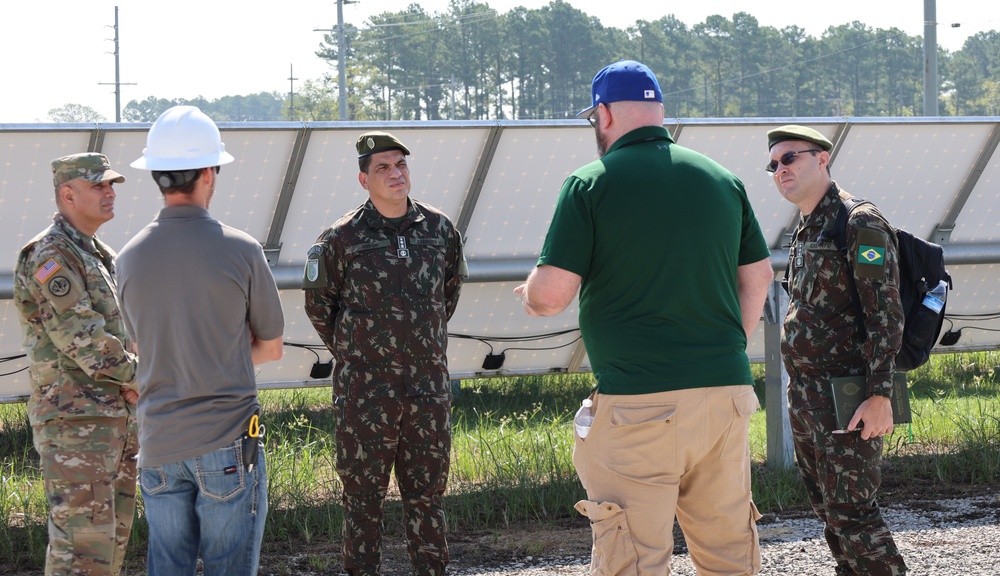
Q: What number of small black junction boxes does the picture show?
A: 3